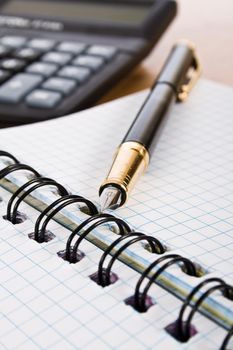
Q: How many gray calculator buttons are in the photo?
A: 11